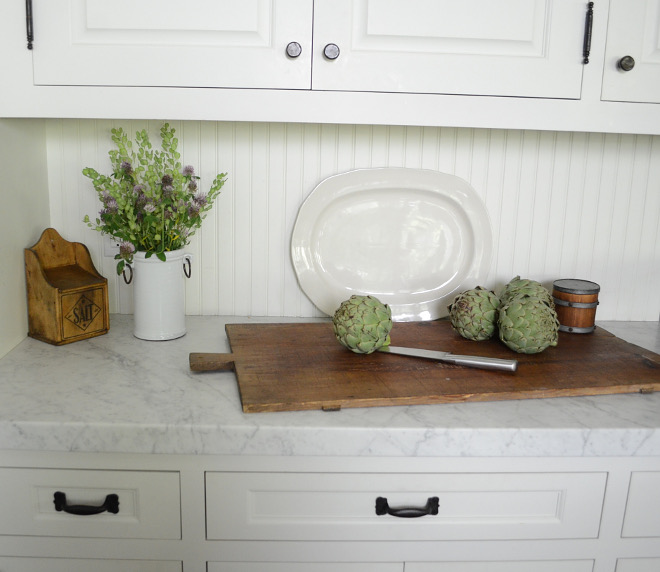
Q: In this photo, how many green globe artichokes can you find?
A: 4